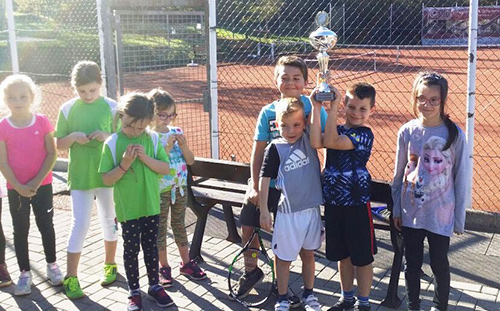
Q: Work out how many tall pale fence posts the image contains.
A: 4